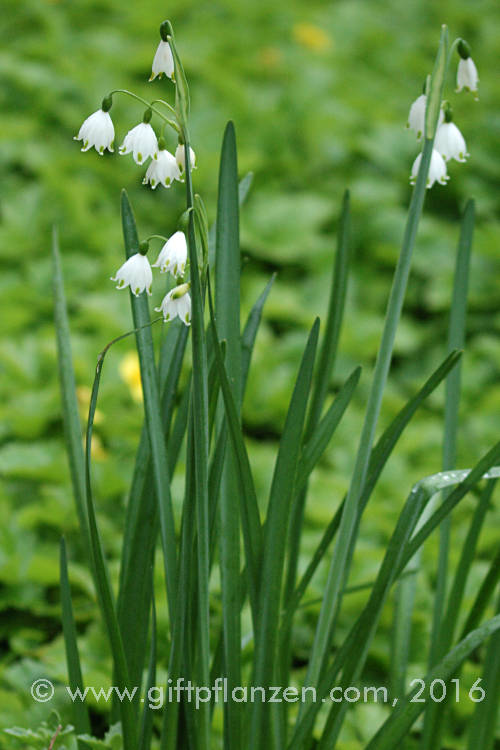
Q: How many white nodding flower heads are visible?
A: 12